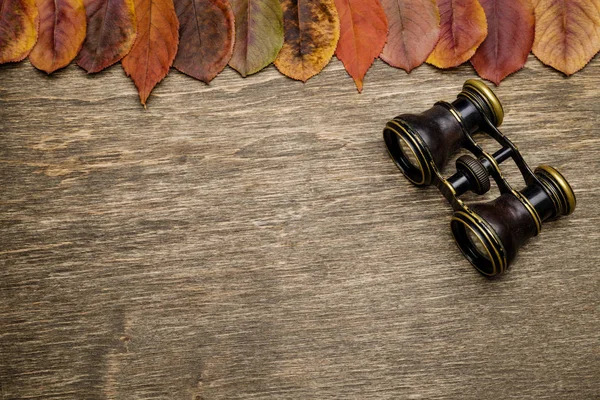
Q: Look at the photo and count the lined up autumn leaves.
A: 12